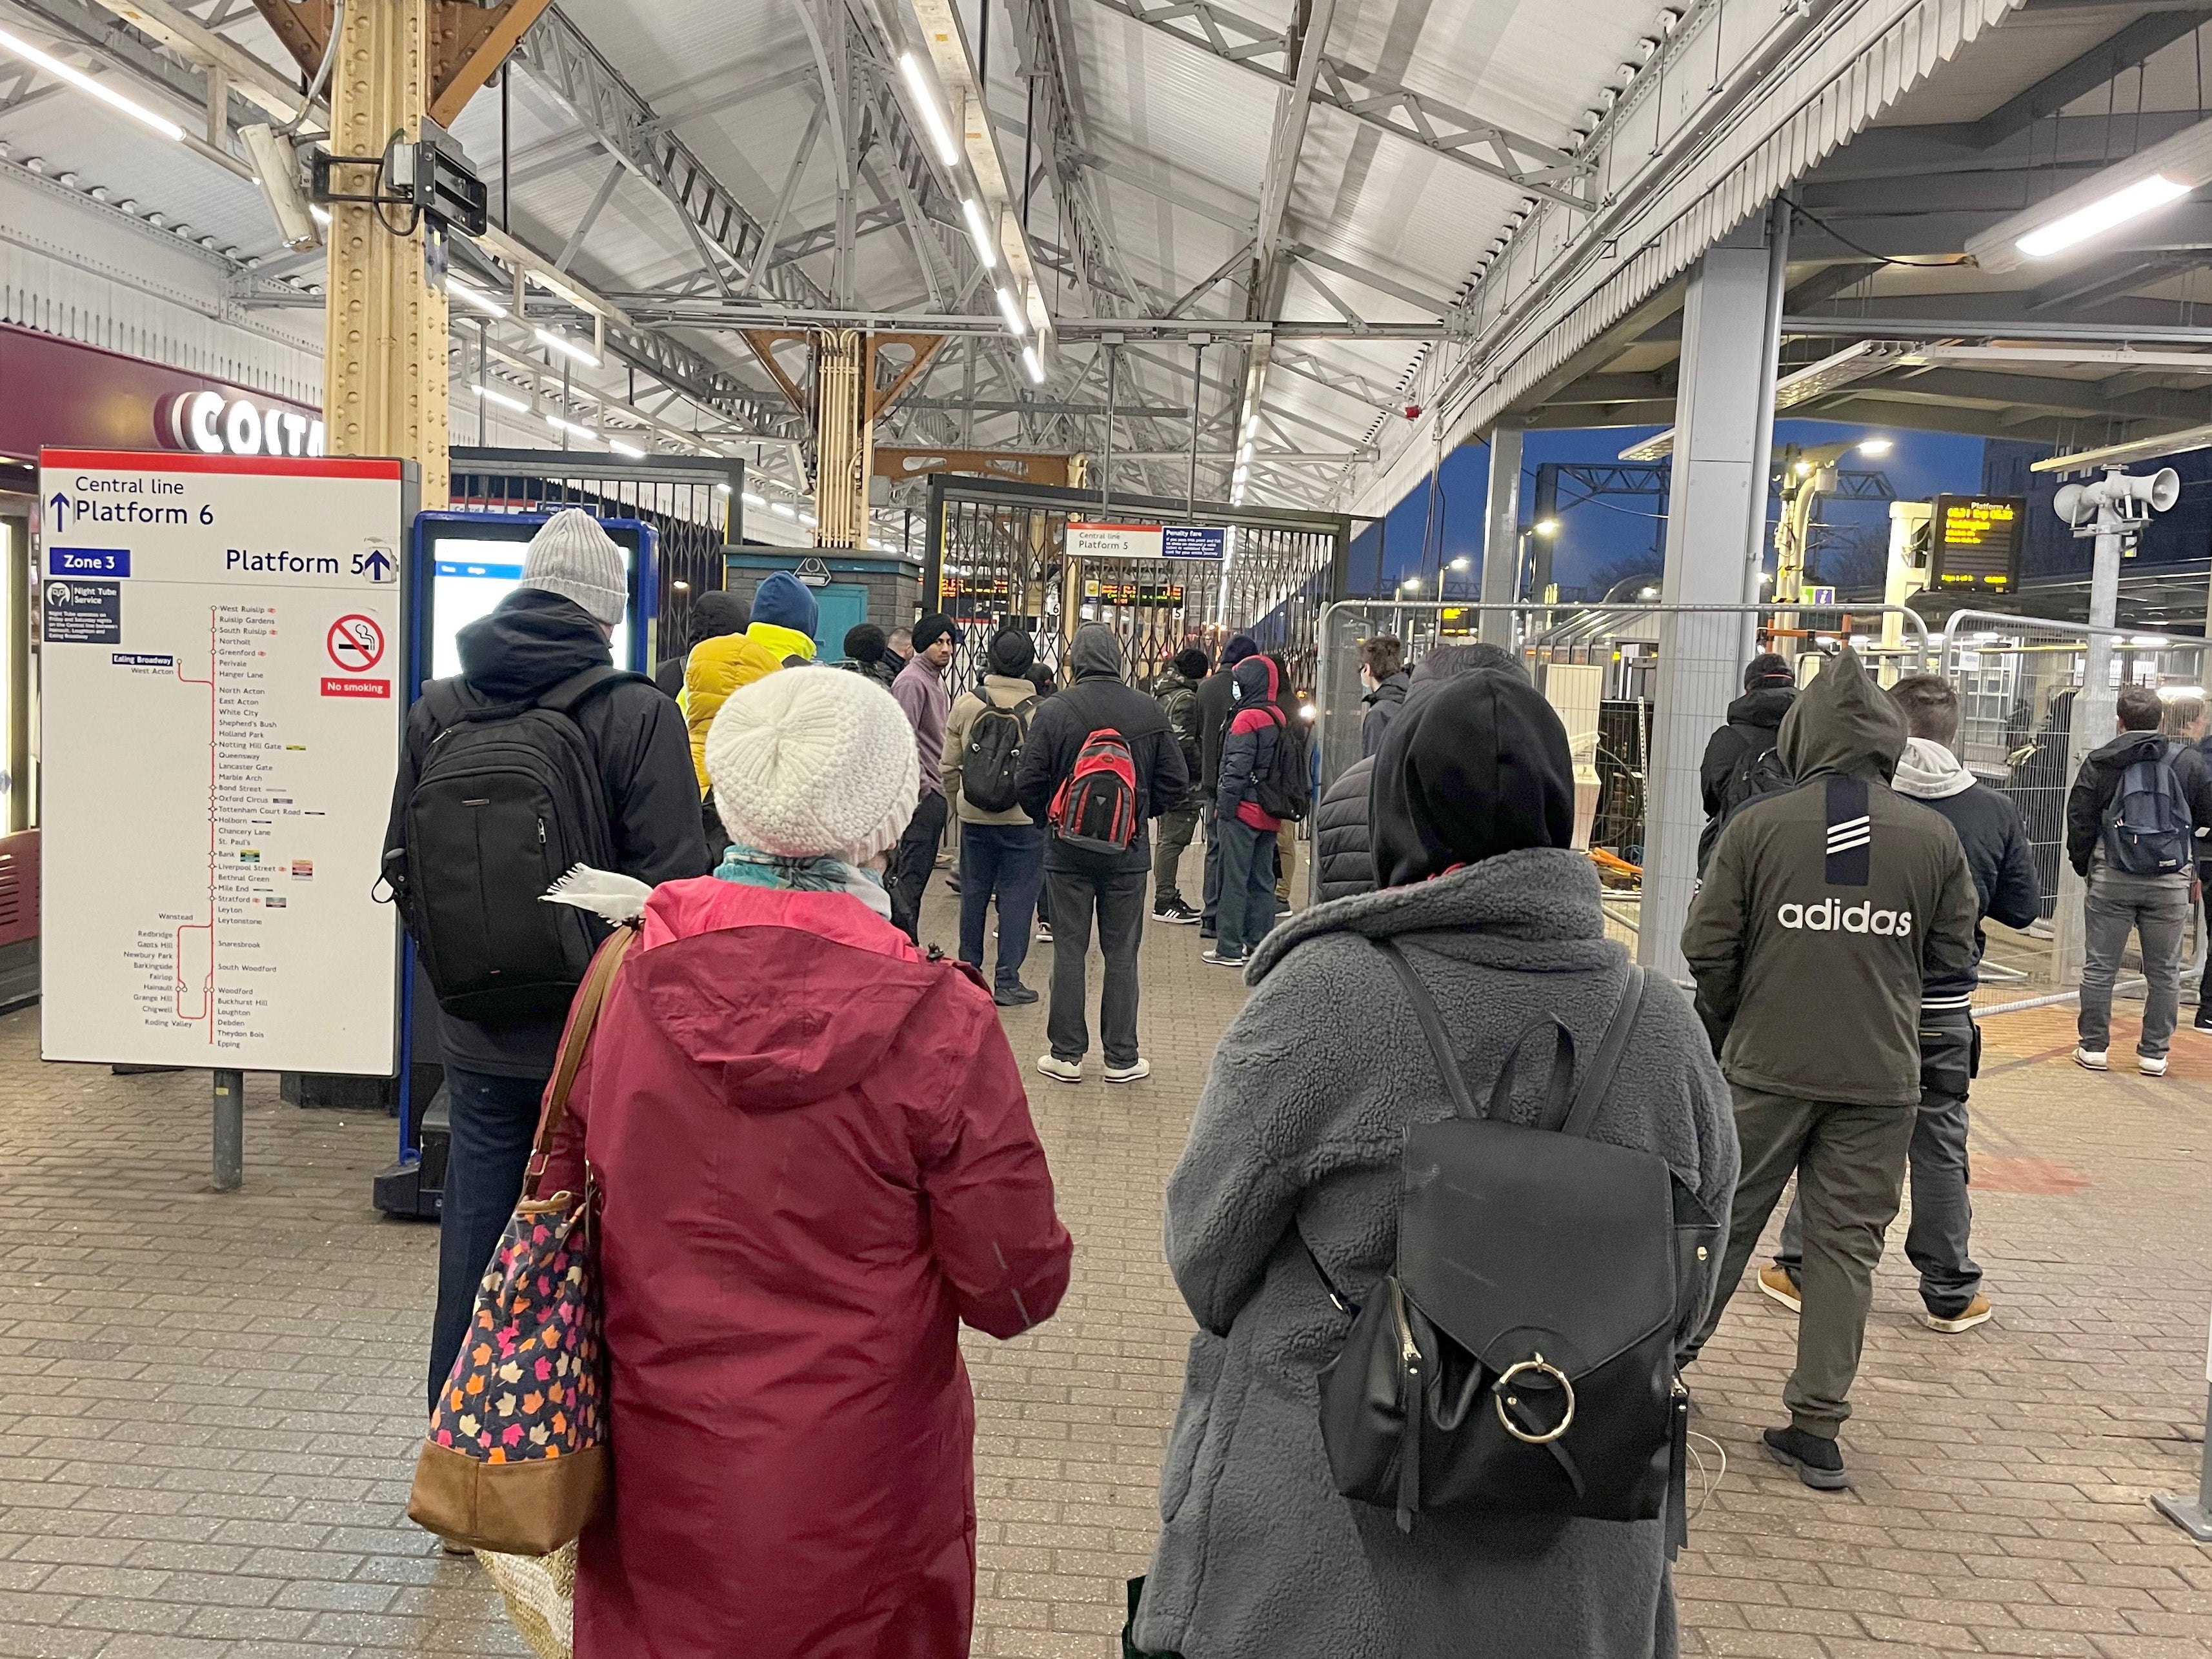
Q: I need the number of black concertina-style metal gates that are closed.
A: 2